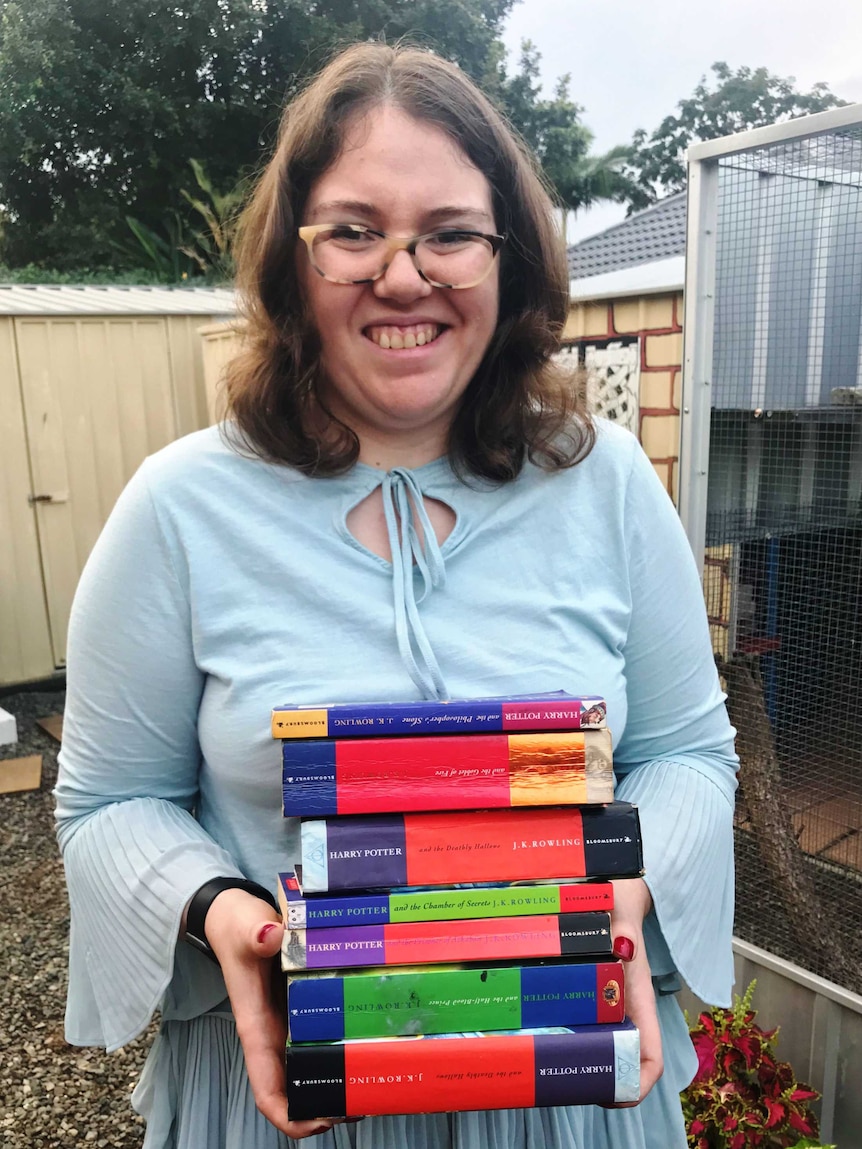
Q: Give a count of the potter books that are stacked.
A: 7